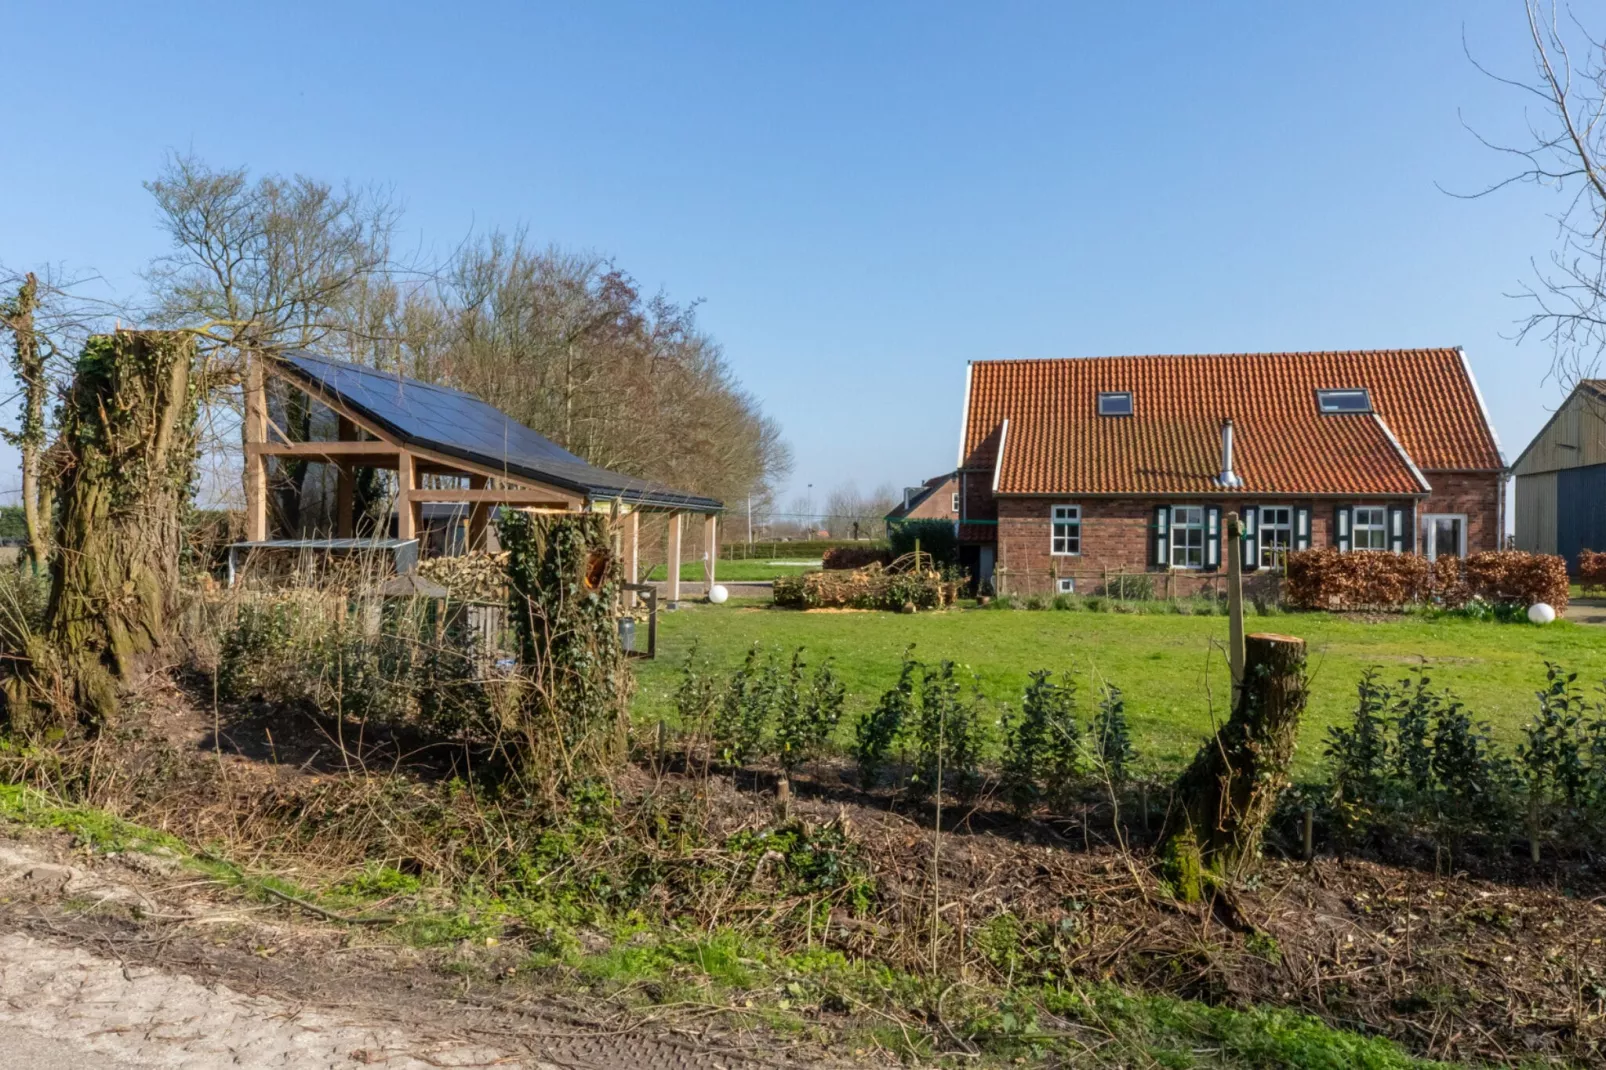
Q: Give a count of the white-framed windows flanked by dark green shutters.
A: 3